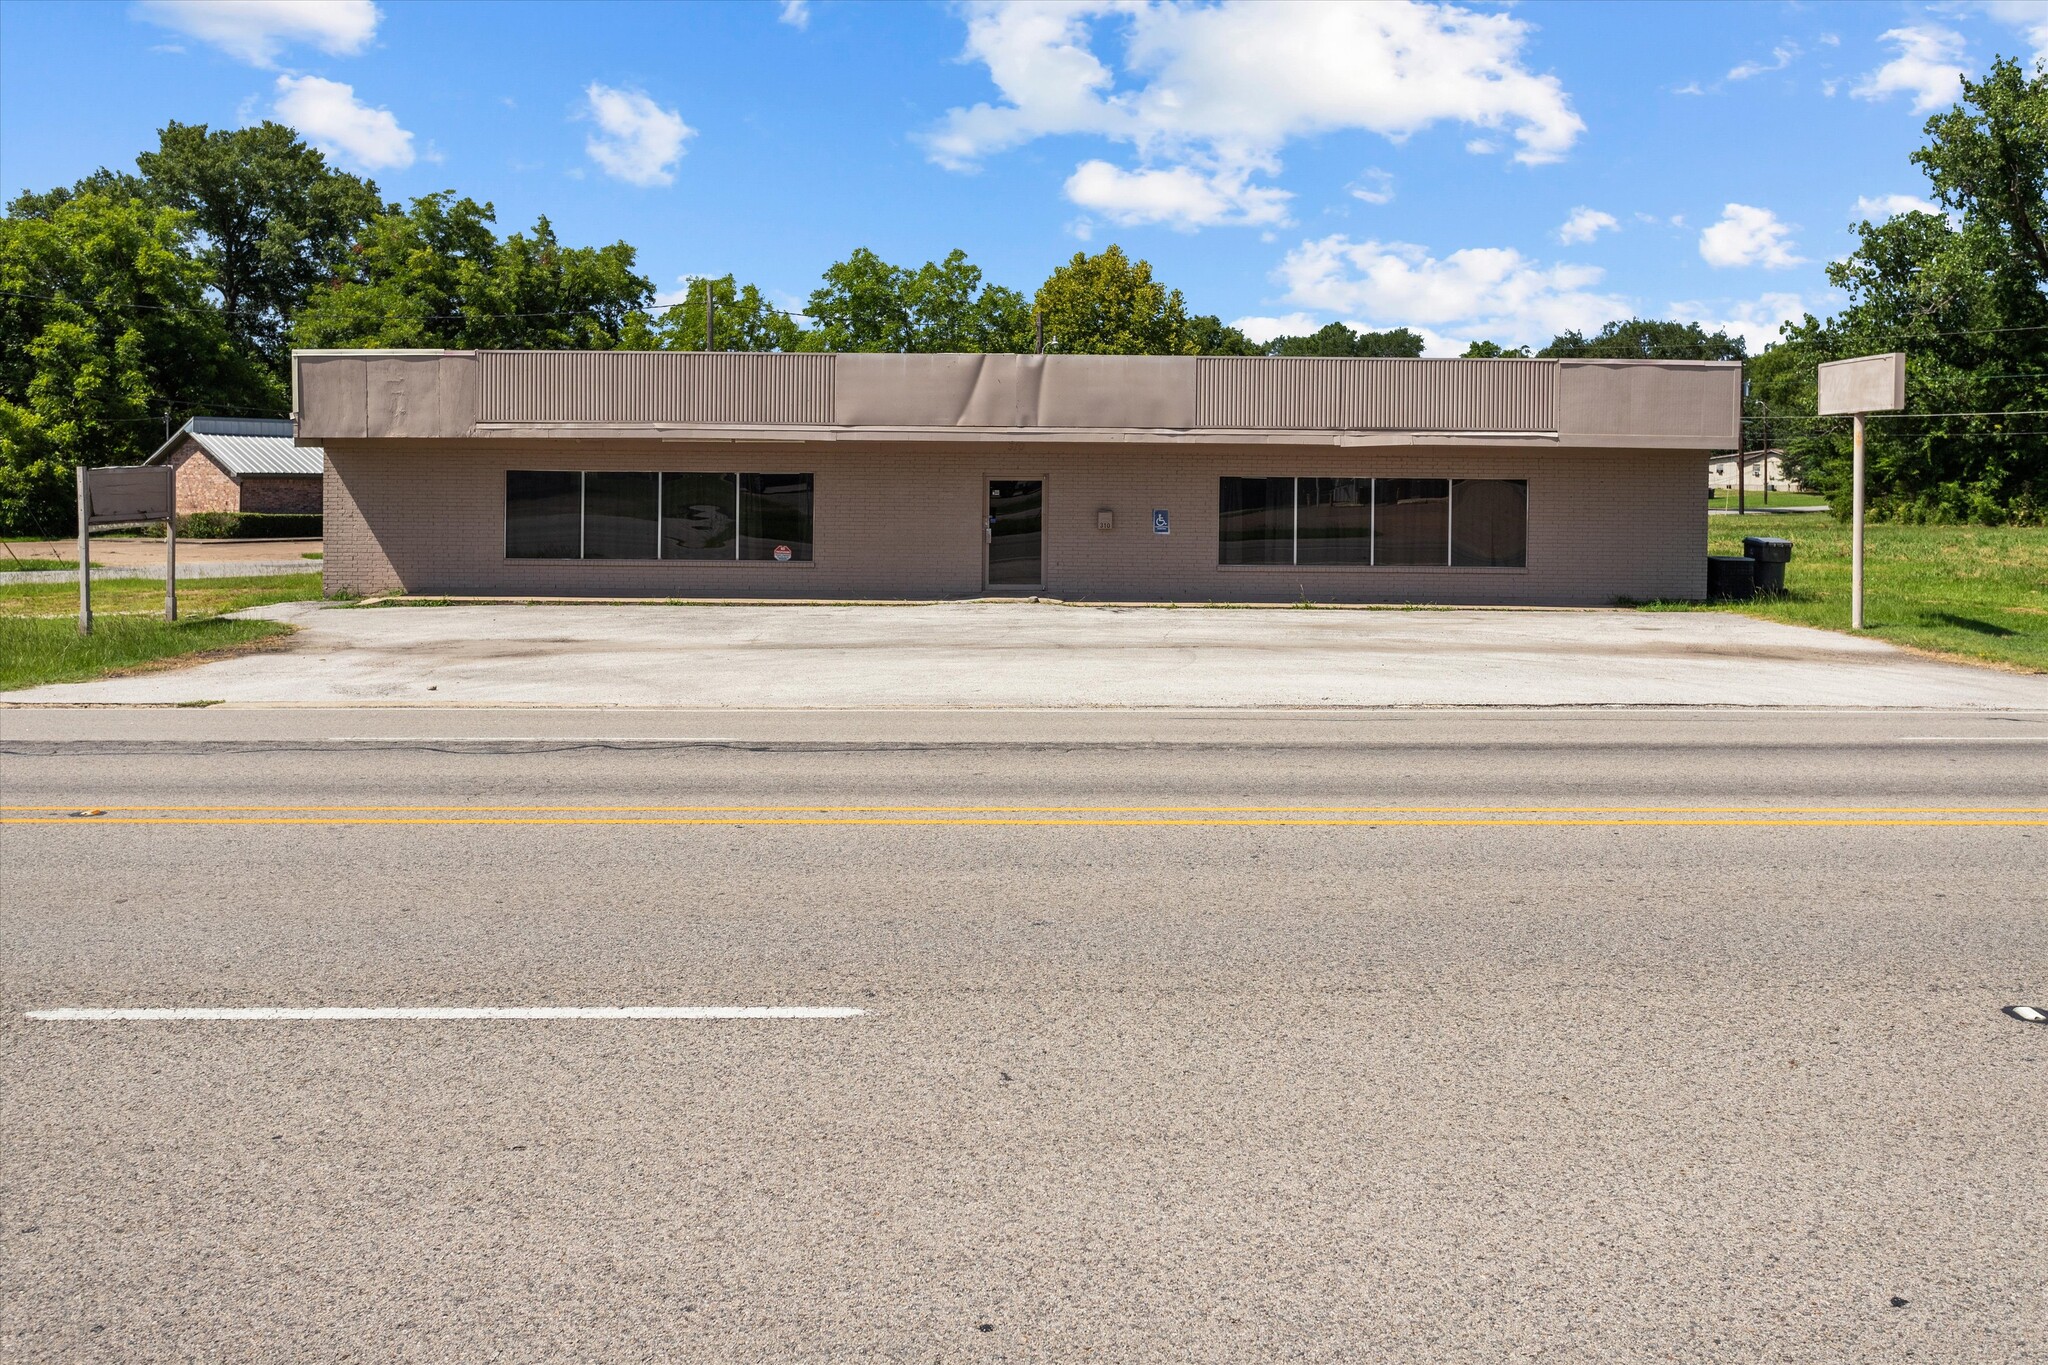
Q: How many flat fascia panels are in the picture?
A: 3